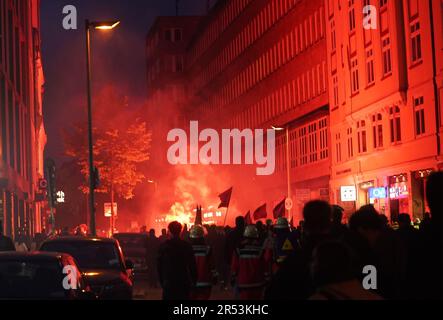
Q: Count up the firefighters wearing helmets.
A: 3